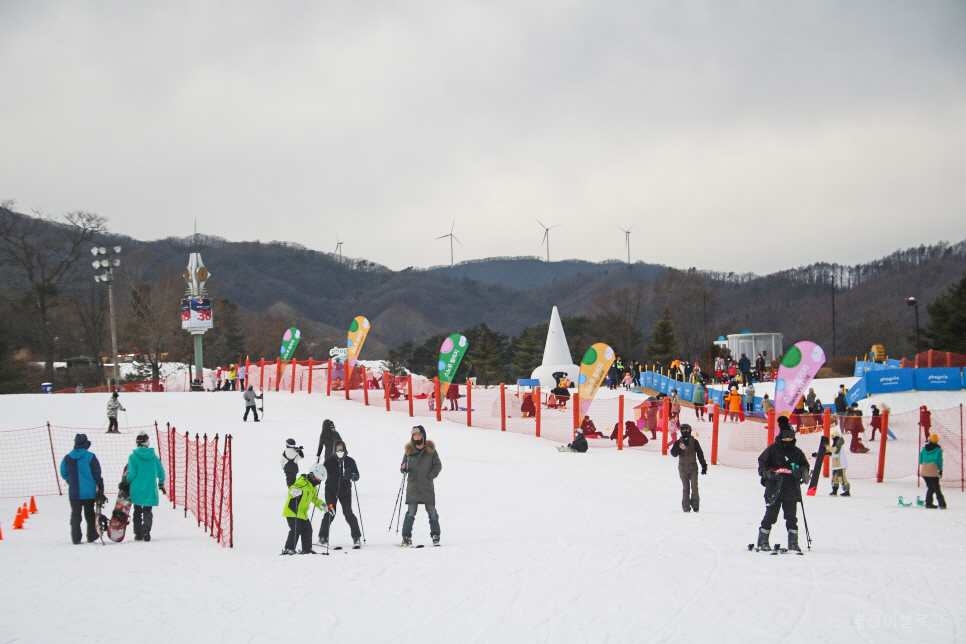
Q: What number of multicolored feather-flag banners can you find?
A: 5